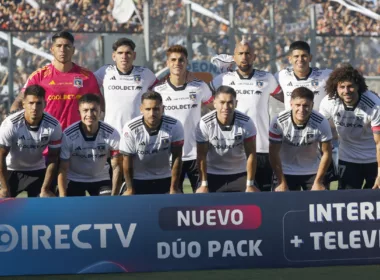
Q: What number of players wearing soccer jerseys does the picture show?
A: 11